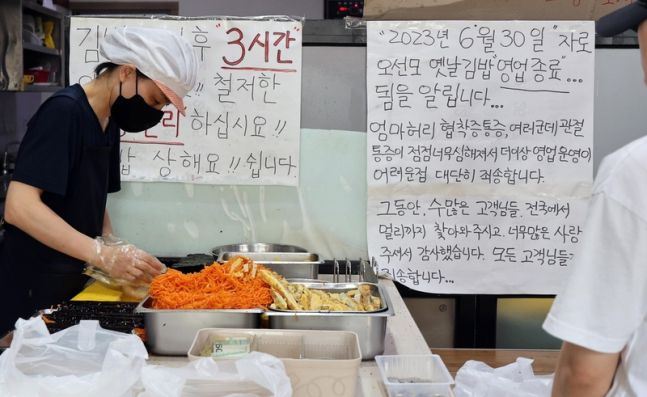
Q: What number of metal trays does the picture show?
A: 3